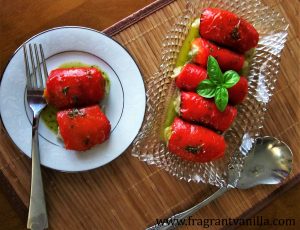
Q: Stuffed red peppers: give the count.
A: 7